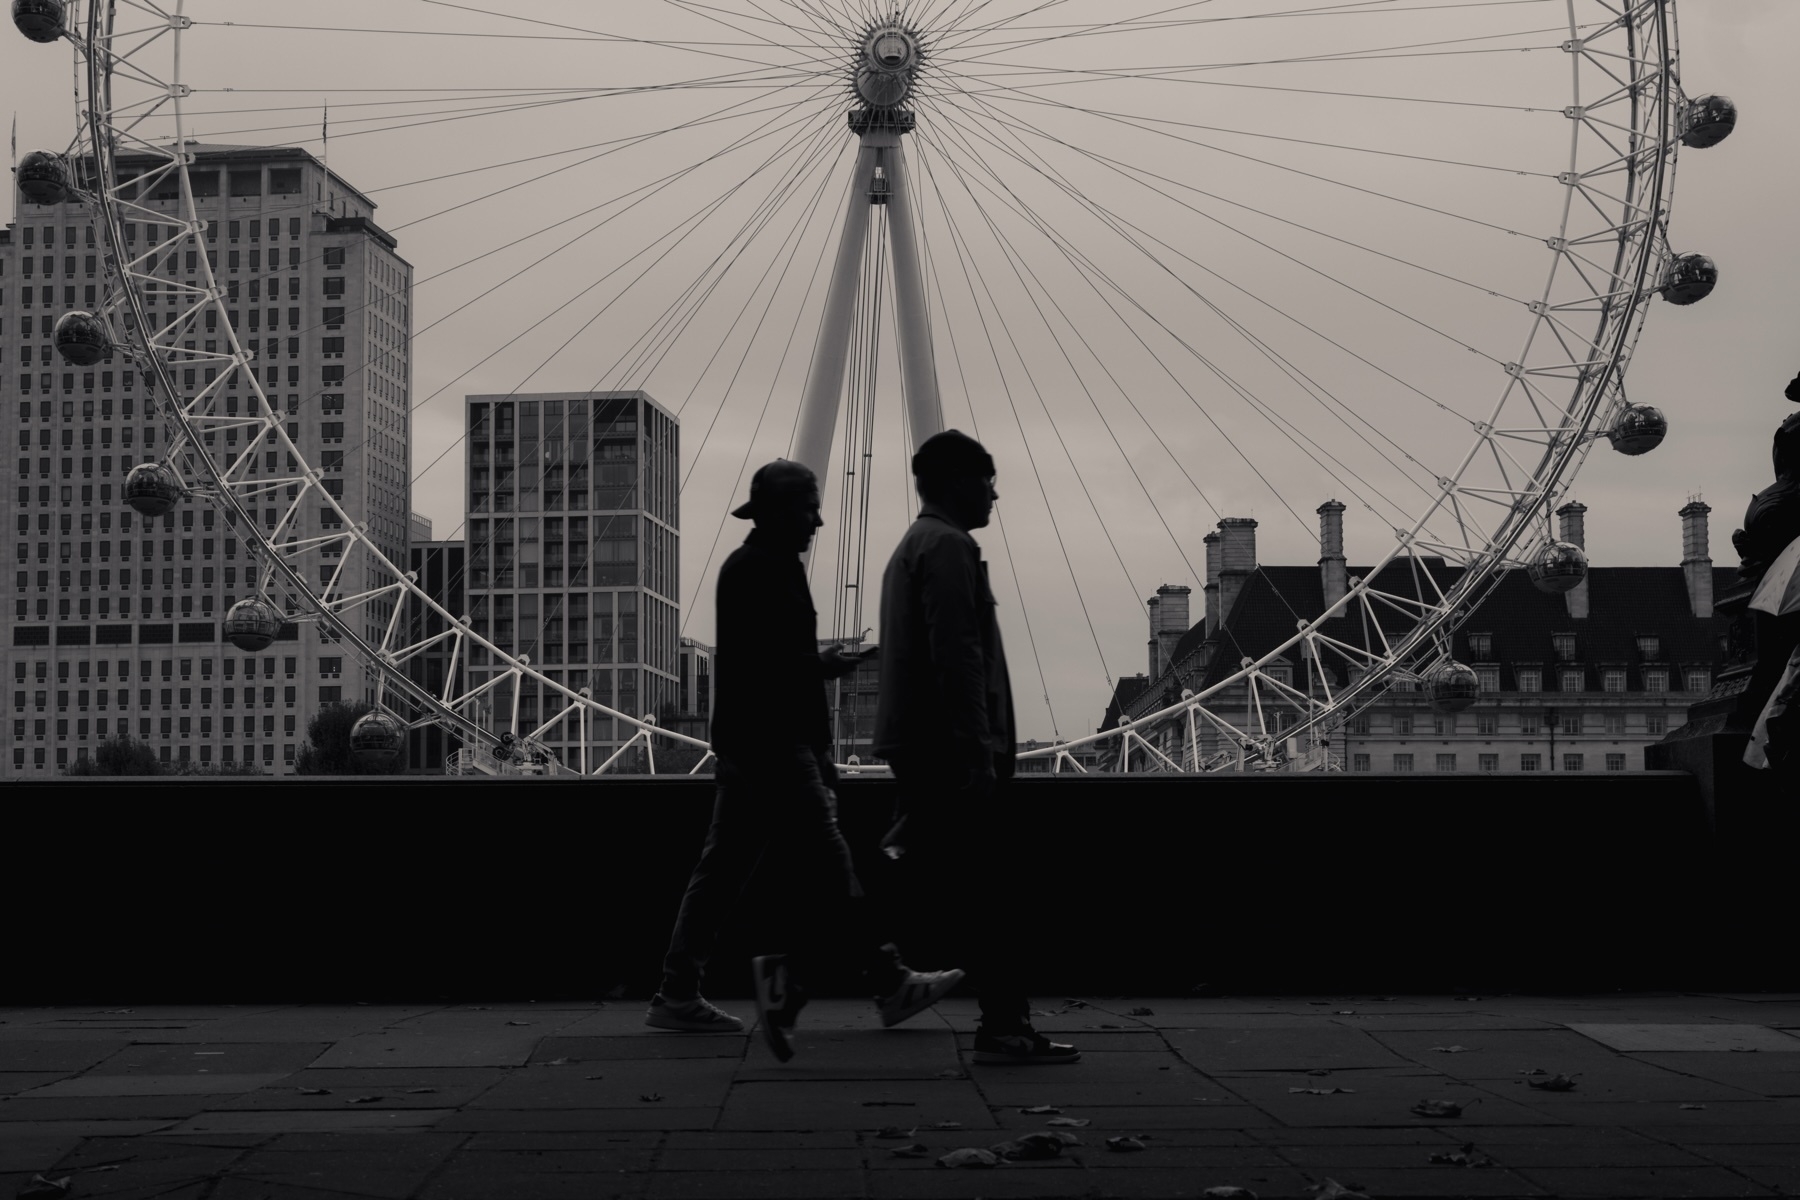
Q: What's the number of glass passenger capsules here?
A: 11